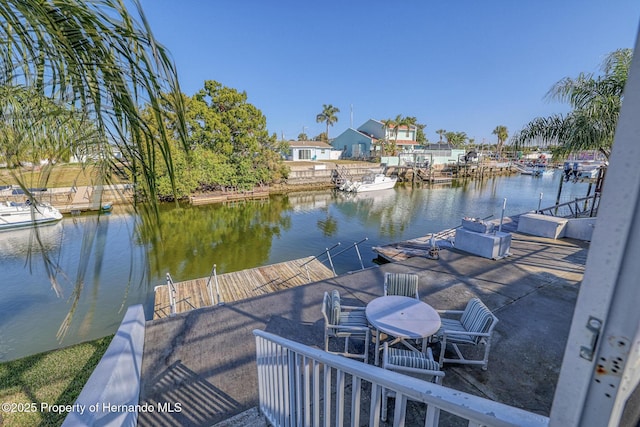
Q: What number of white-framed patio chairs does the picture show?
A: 4